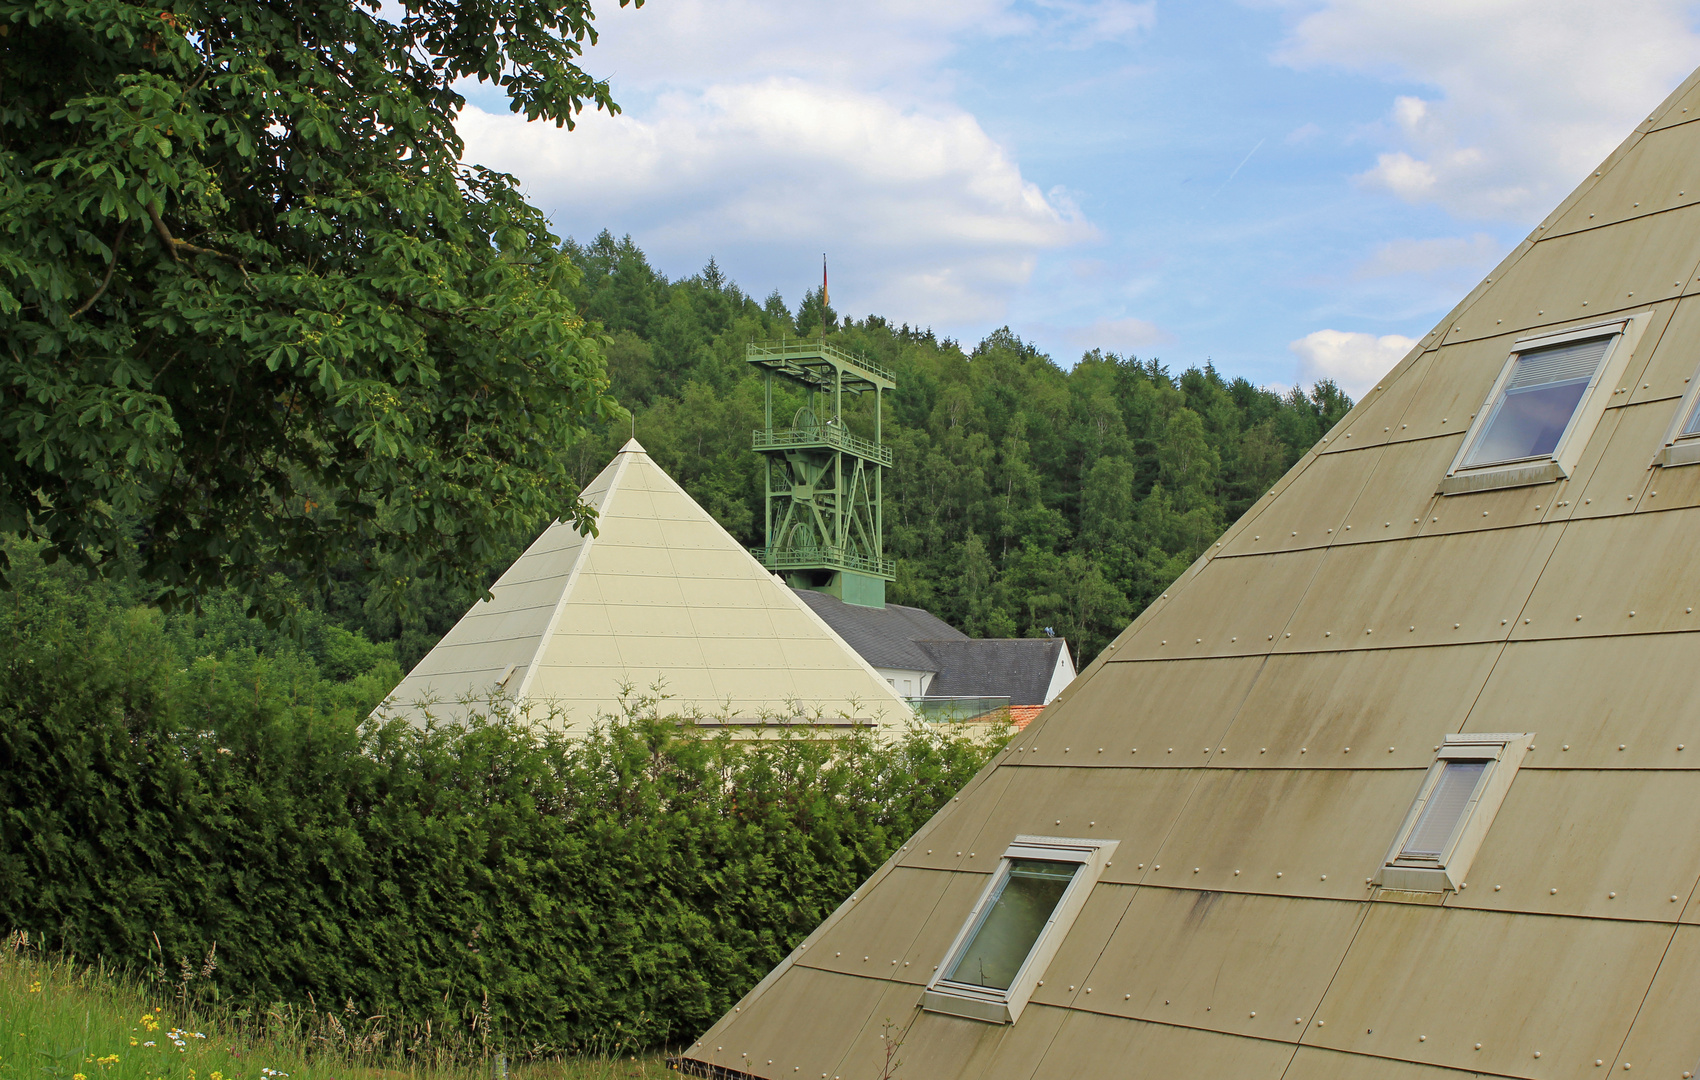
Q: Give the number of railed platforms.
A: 3